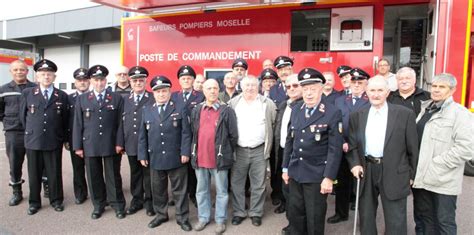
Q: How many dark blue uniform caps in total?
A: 12